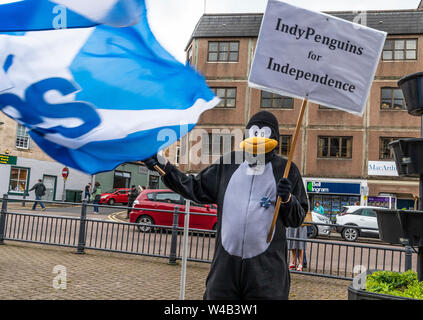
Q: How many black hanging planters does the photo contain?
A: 3